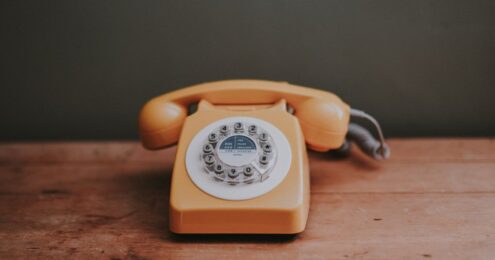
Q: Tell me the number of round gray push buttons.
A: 12